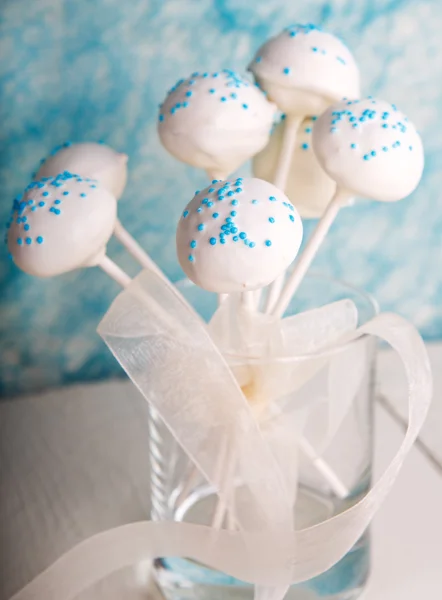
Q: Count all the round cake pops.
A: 7